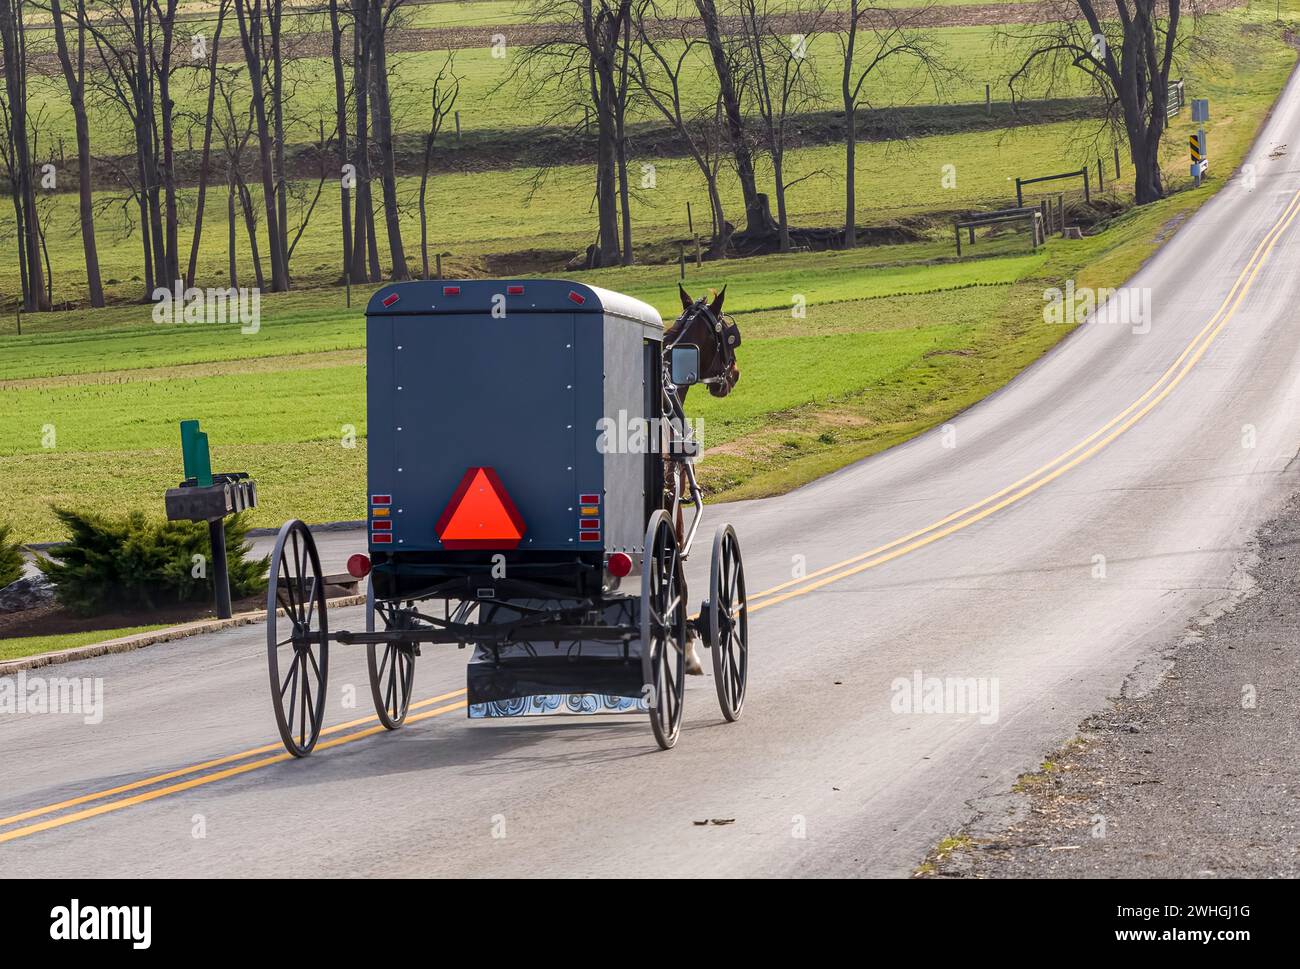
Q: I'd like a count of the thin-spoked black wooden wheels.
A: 4